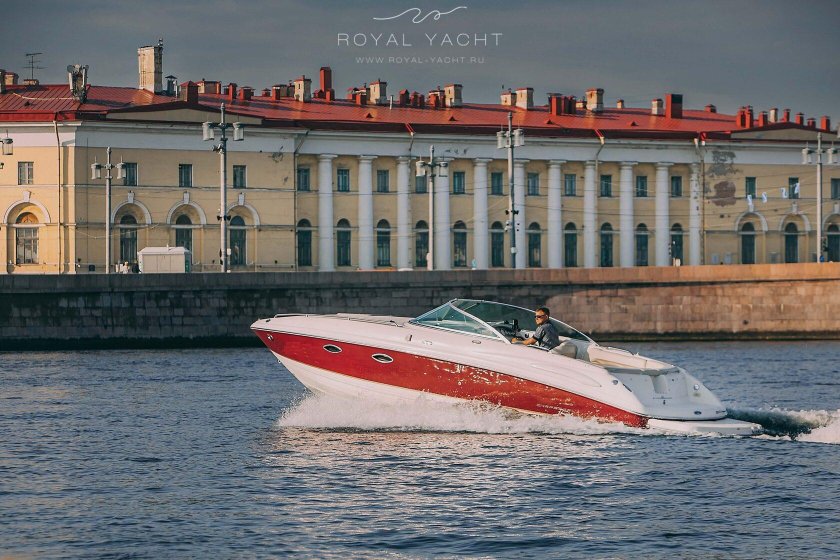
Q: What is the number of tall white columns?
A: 11